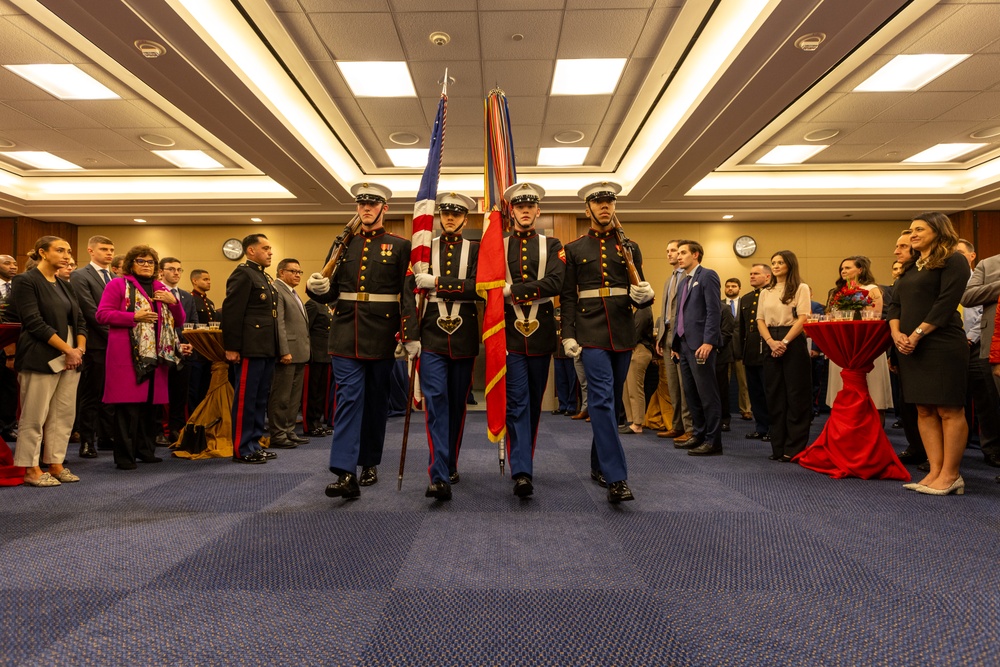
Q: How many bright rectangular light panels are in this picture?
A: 10